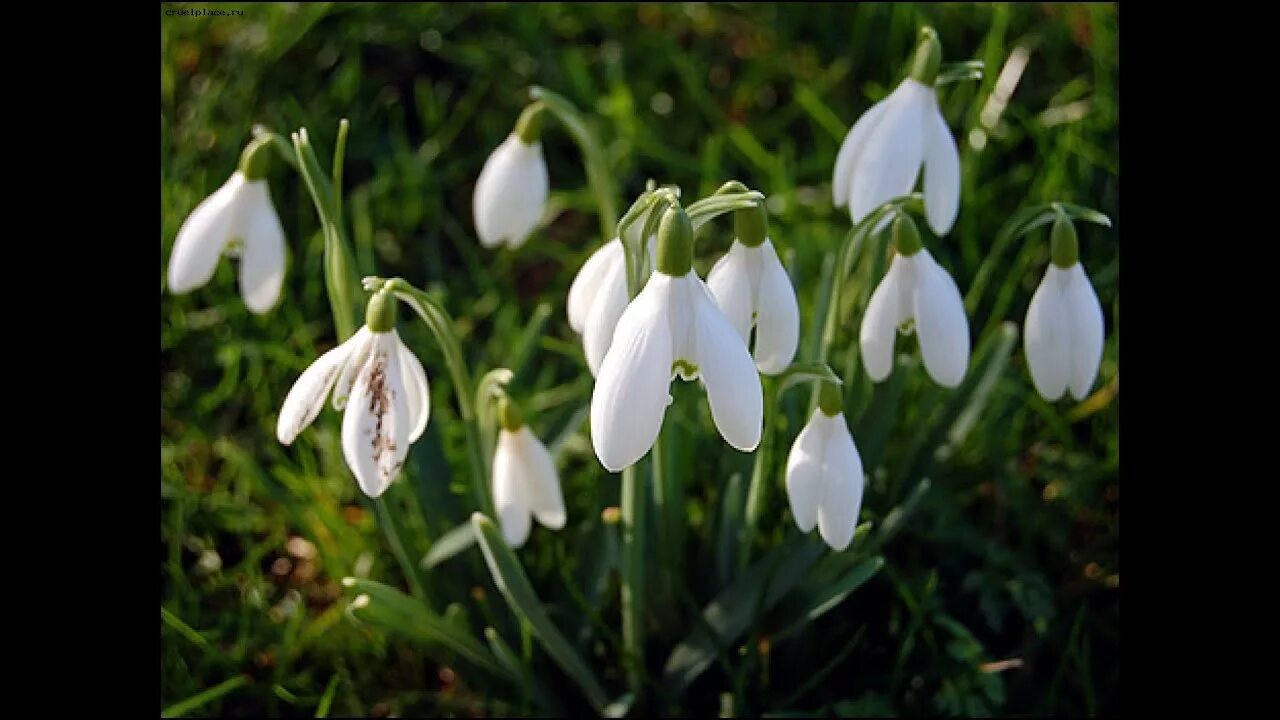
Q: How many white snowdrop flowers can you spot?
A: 11